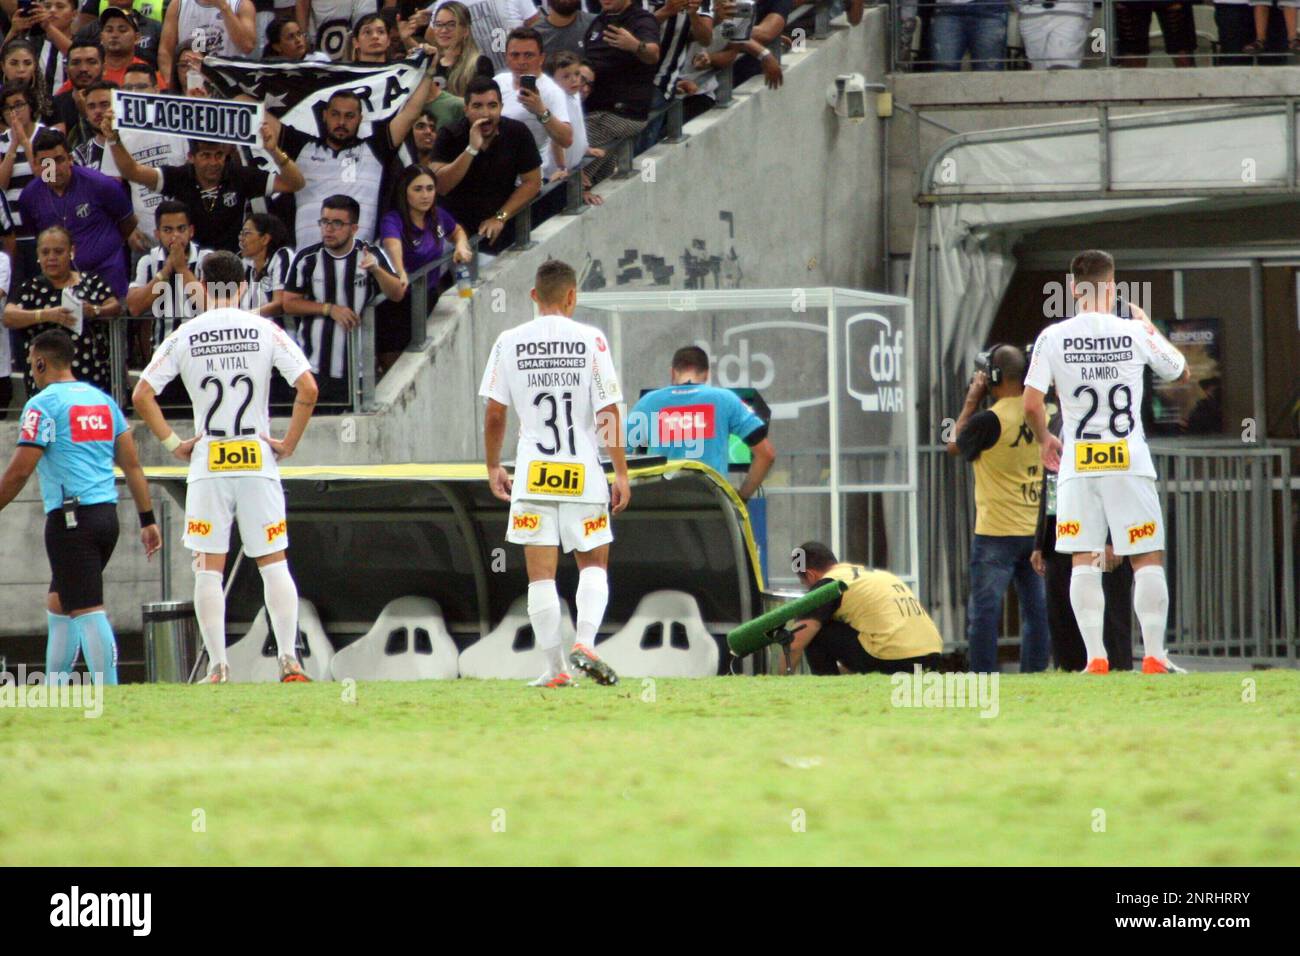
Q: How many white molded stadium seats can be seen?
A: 4